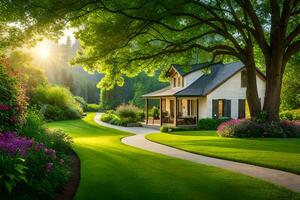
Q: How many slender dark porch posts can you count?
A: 4